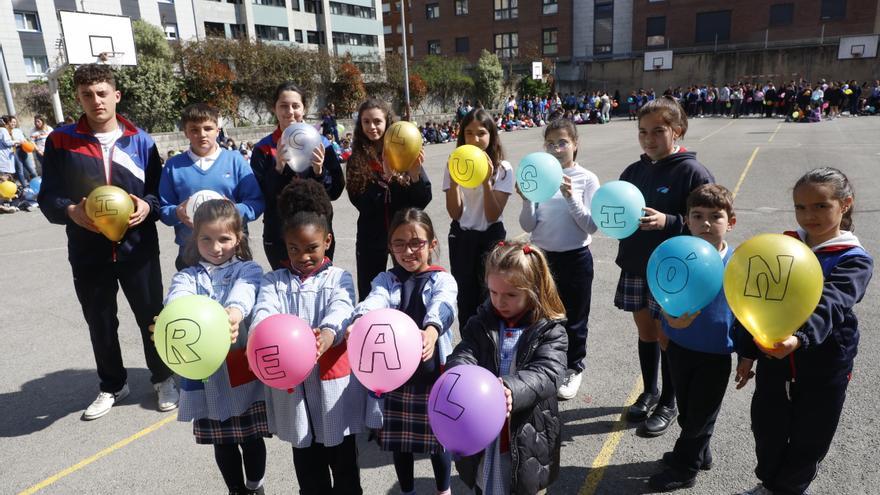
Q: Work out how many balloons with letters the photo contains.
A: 13